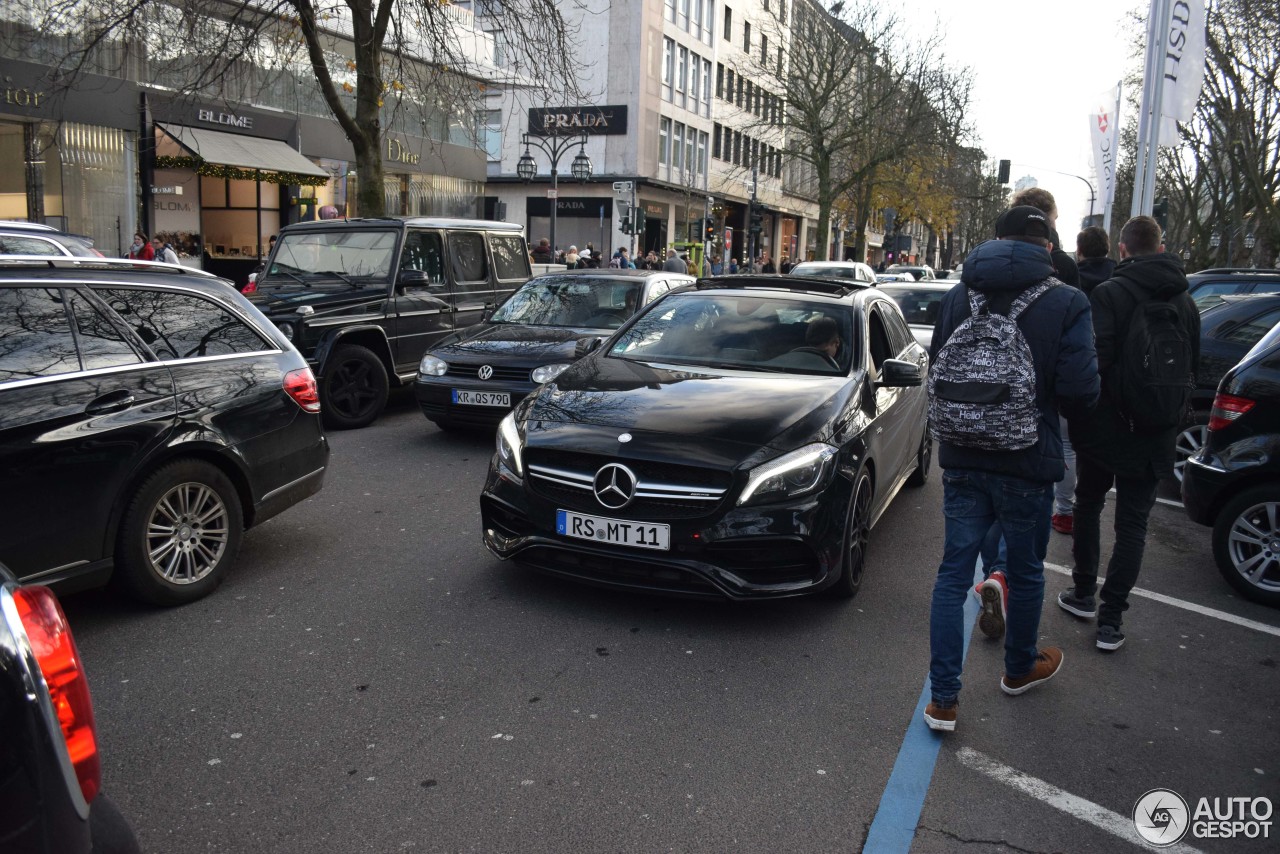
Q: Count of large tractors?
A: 0